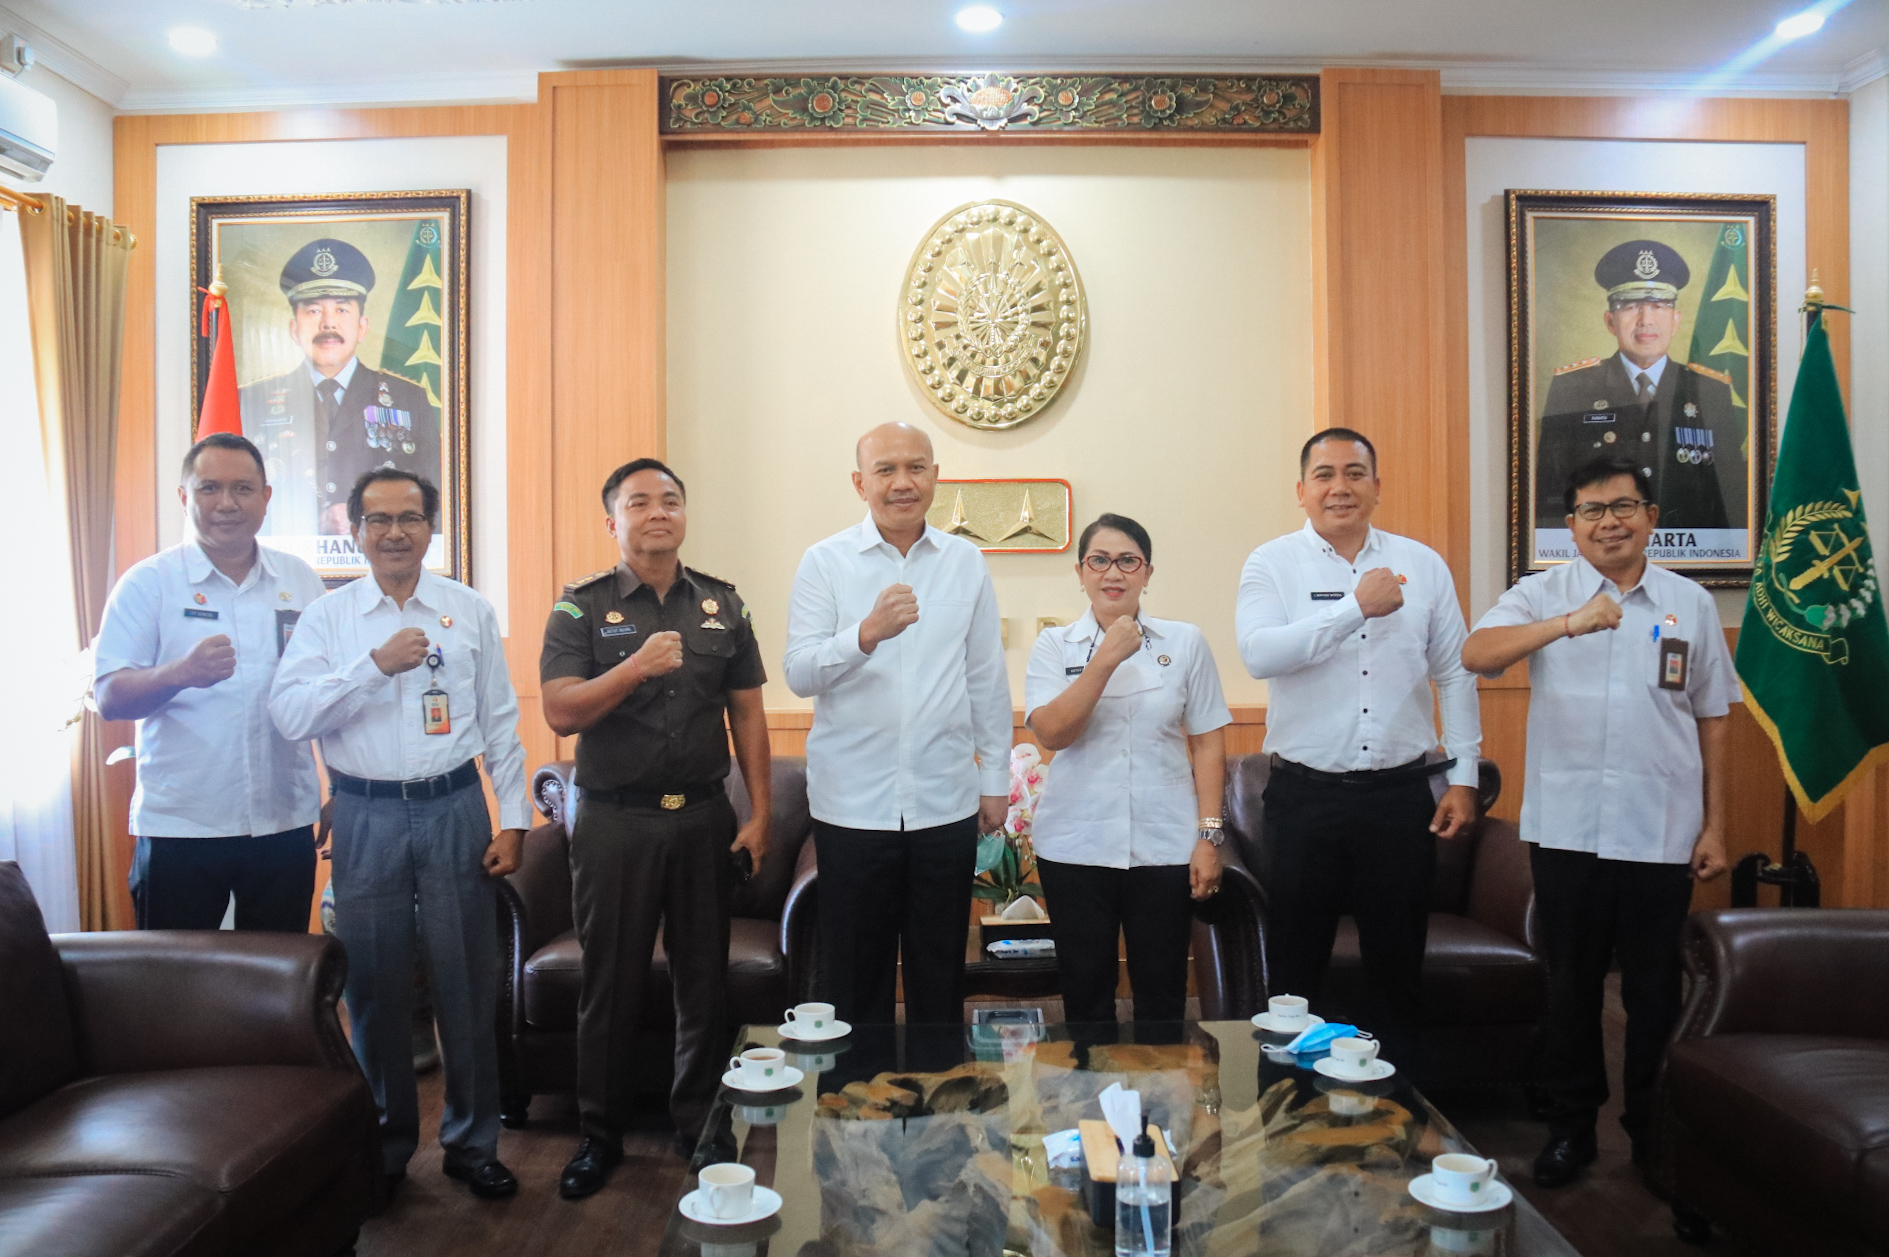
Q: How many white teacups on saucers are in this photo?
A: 6